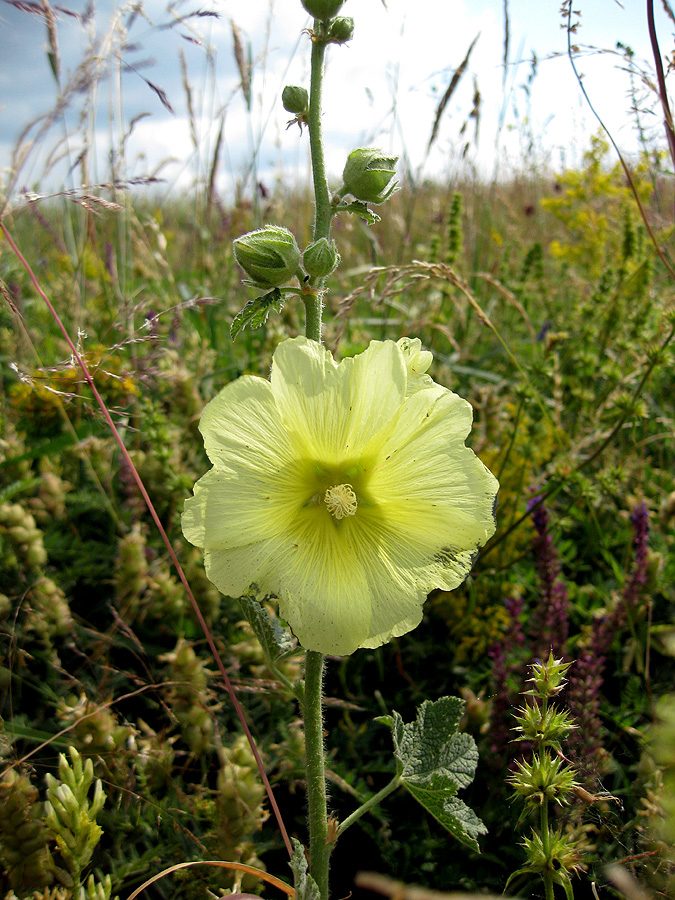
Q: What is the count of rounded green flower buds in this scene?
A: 6